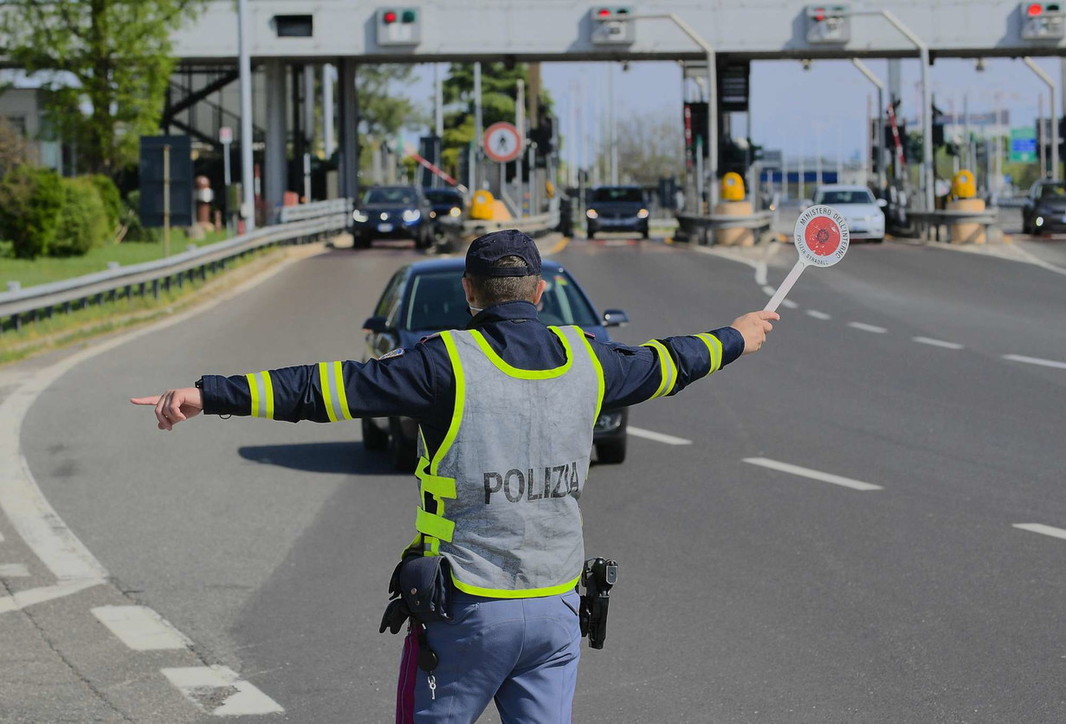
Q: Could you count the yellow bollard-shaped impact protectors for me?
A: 3